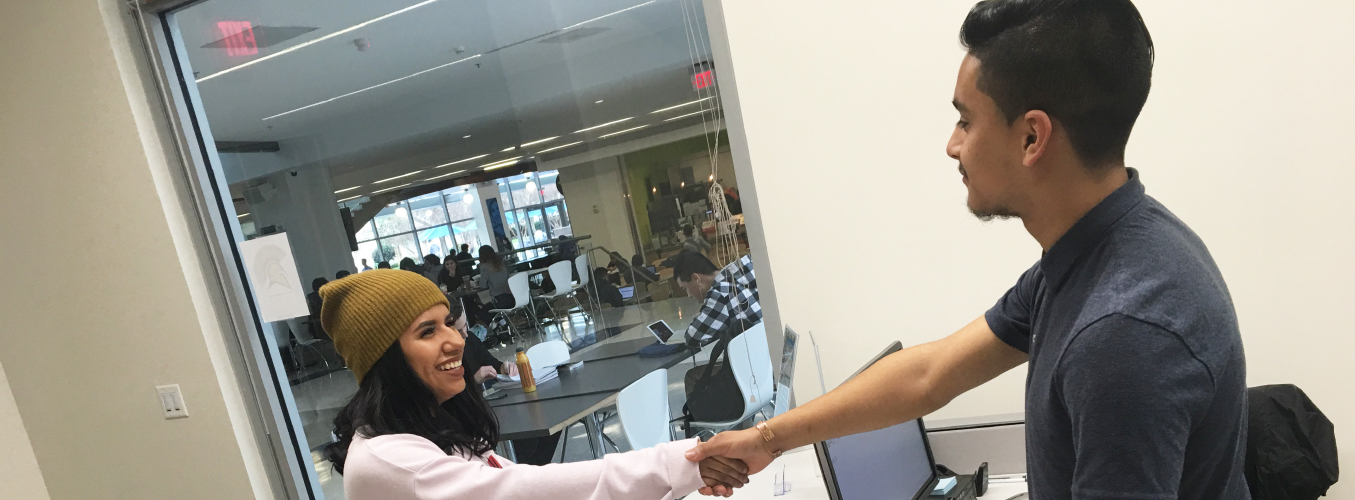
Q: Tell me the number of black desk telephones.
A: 1